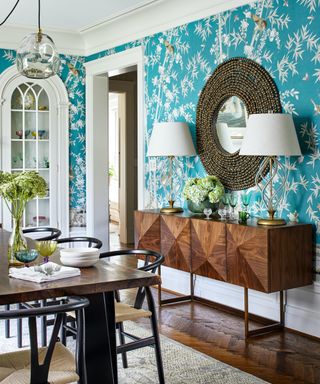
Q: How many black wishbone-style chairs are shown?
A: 4